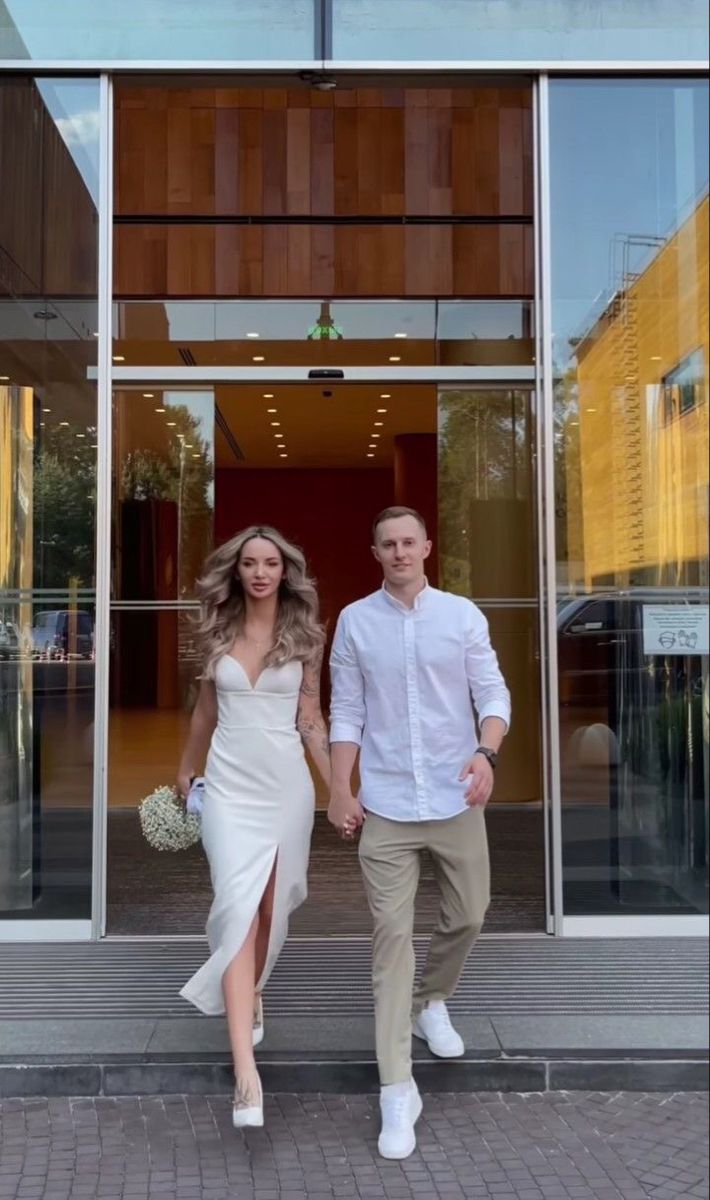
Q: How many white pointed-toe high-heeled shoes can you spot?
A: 2